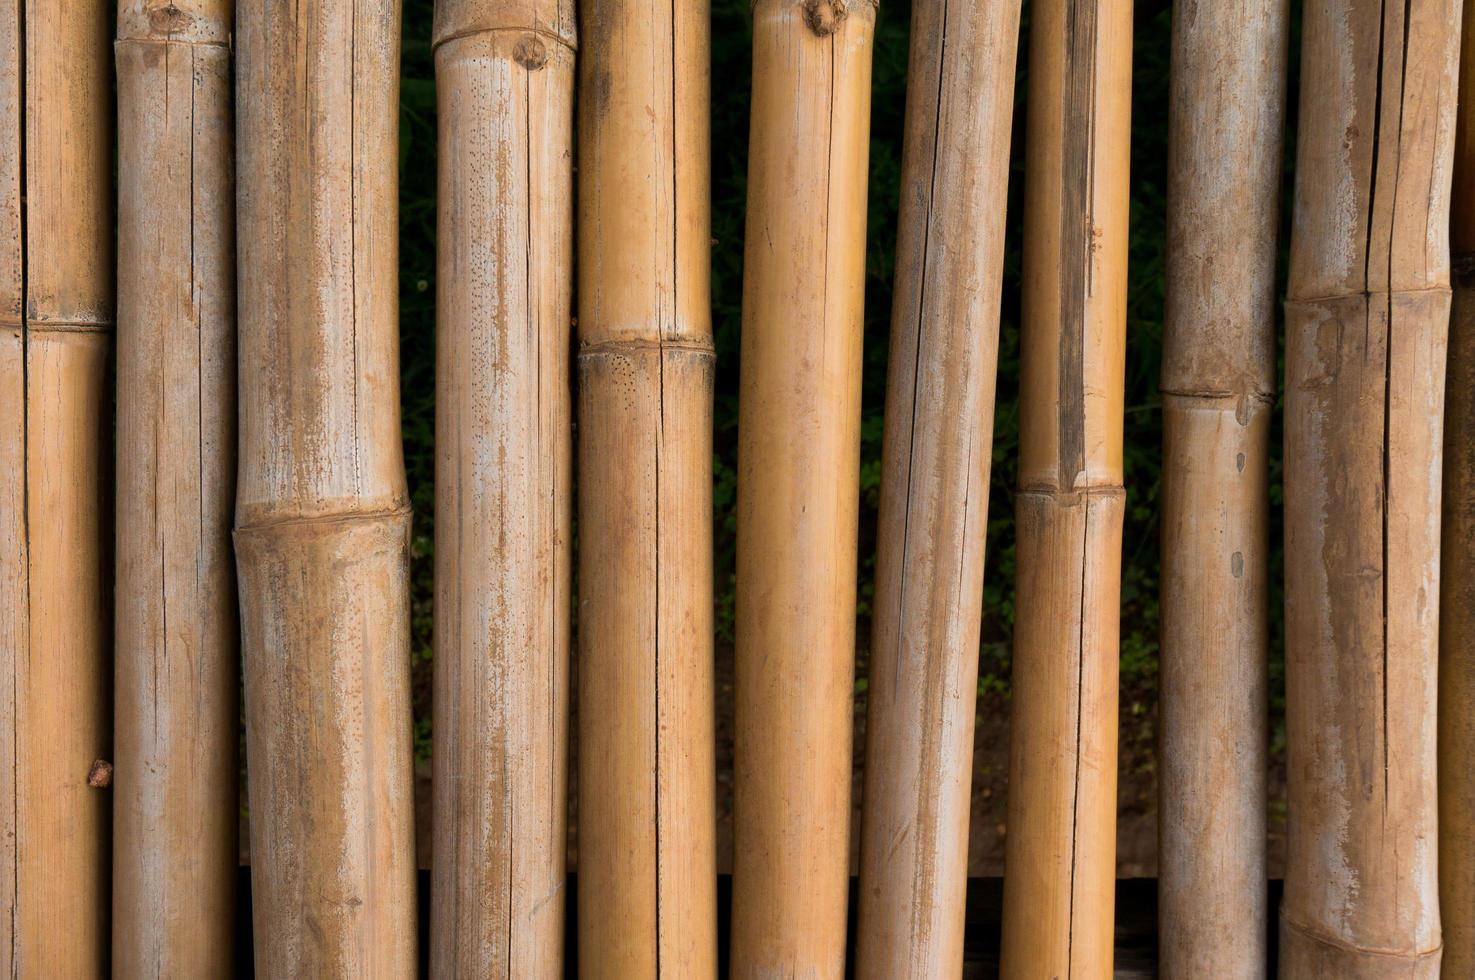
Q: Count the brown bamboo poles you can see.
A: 11